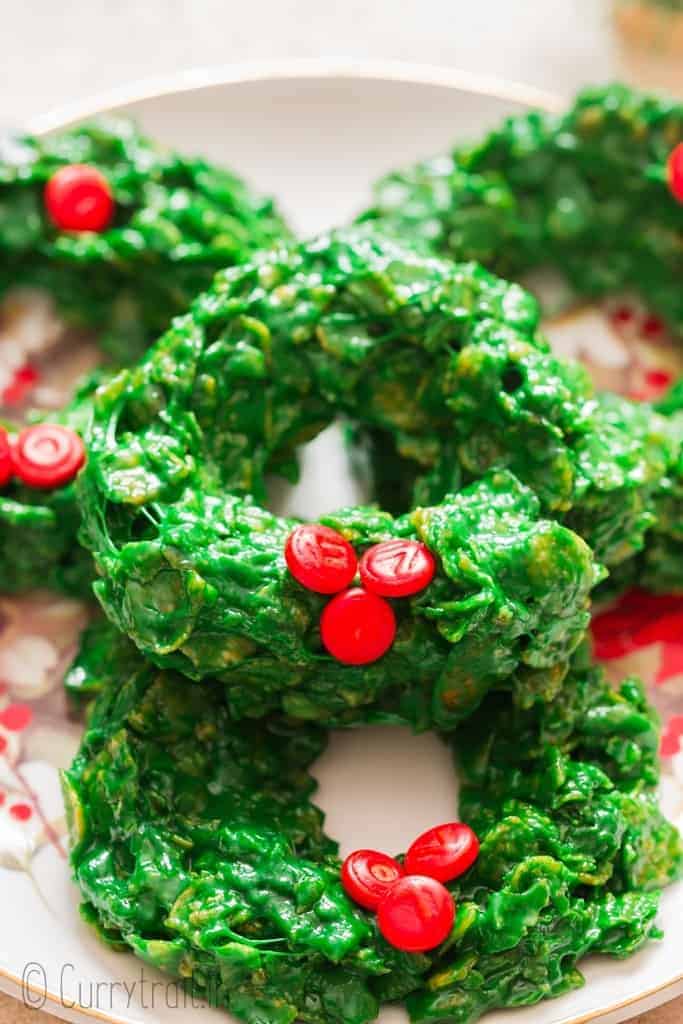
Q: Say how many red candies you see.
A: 10